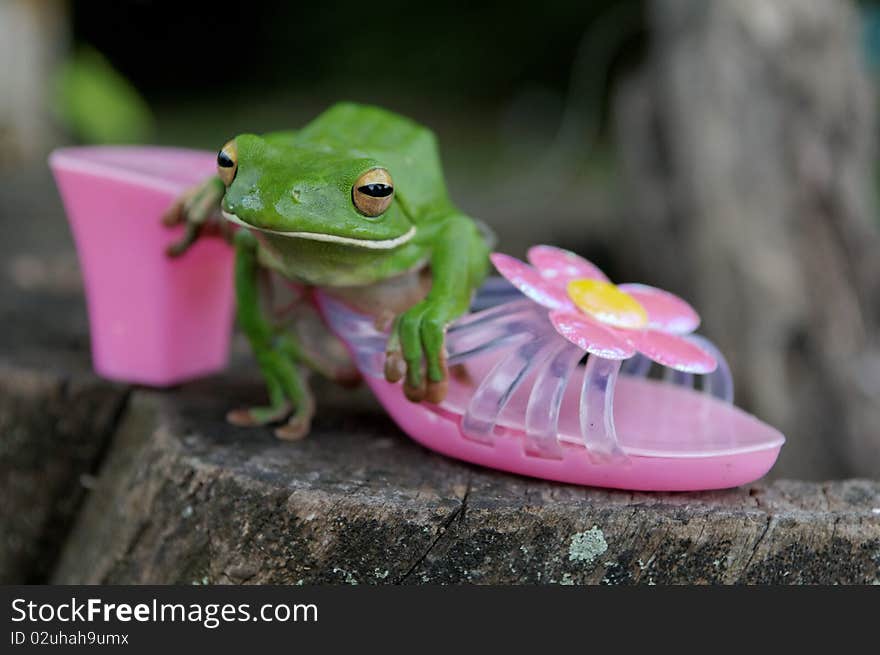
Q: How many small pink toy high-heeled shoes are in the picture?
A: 1